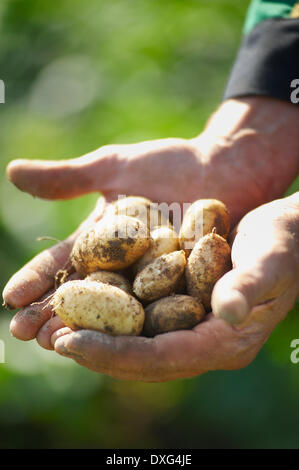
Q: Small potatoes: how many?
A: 9